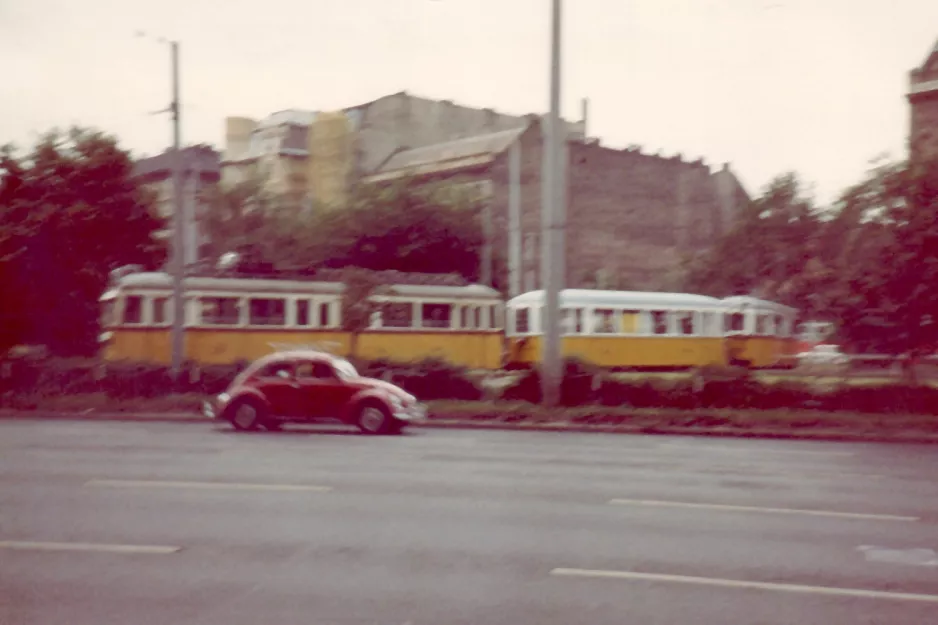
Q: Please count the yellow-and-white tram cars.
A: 3